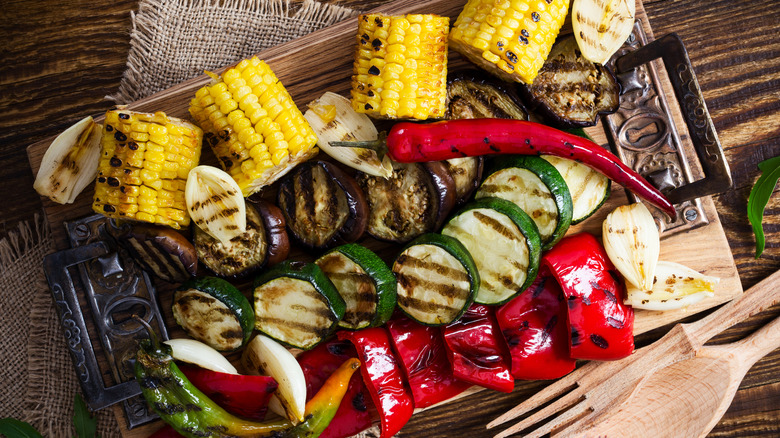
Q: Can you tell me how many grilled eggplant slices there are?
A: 7